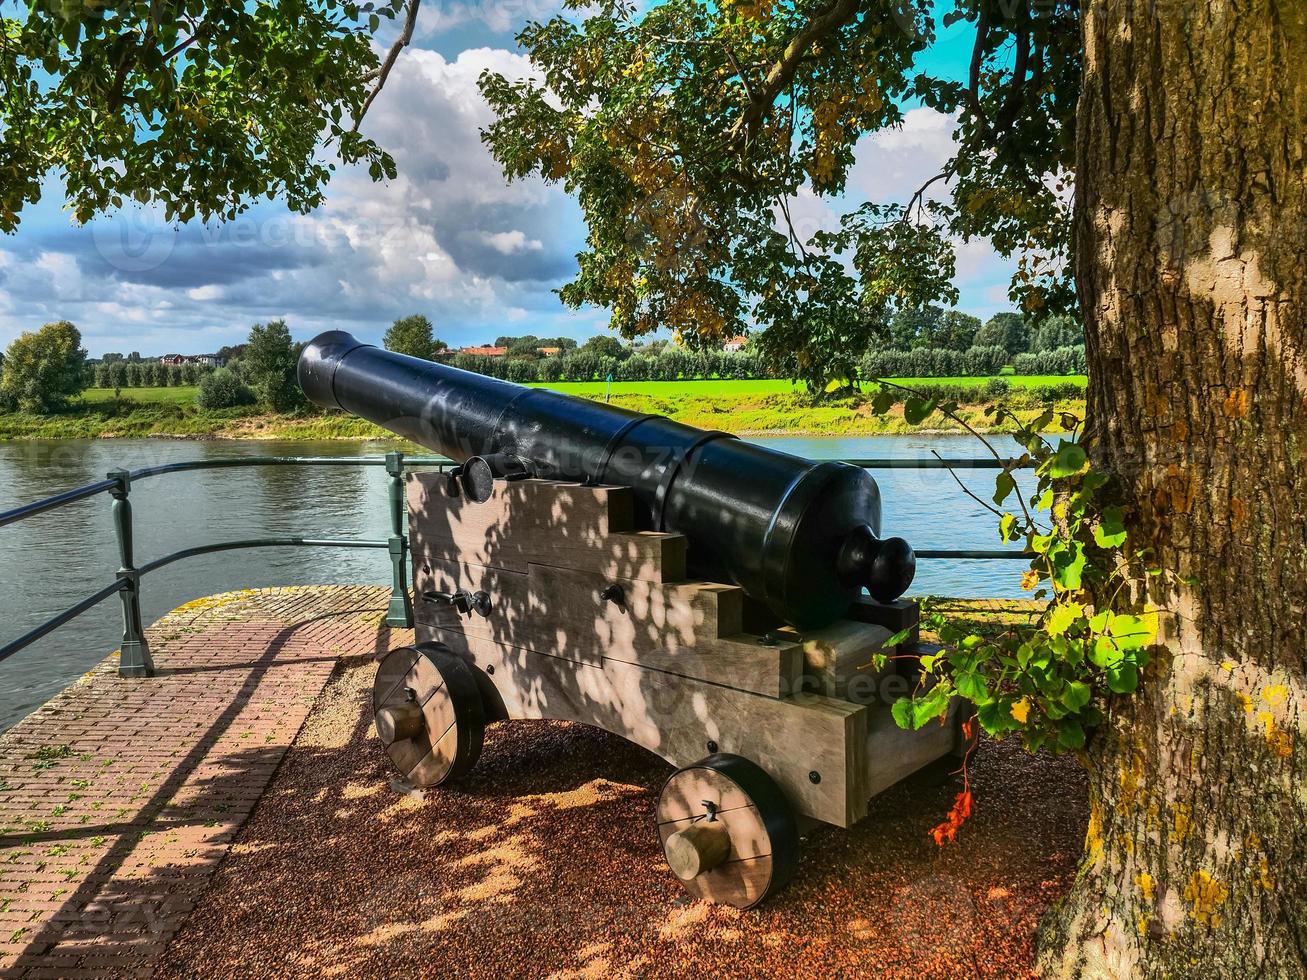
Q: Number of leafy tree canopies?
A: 2